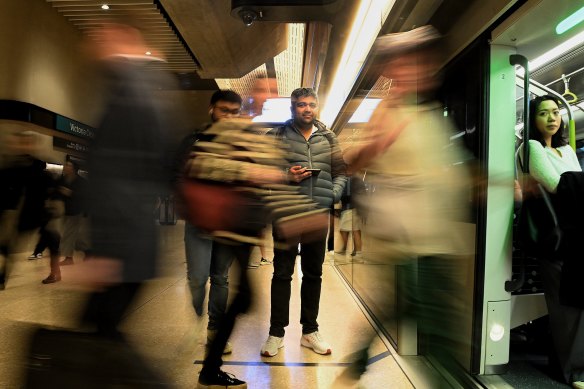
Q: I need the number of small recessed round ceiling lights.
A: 2